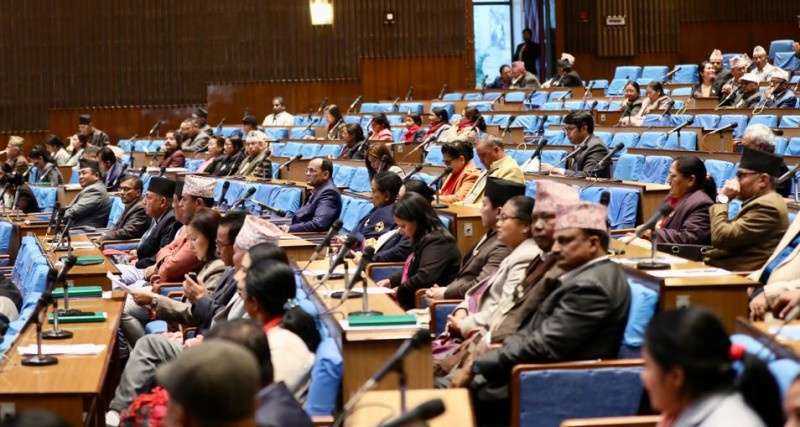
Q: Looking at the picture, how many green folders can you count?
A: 4